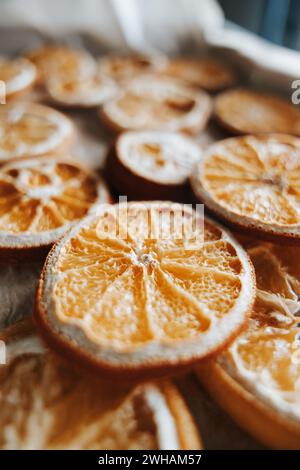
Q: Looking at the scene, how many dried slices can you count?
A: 14